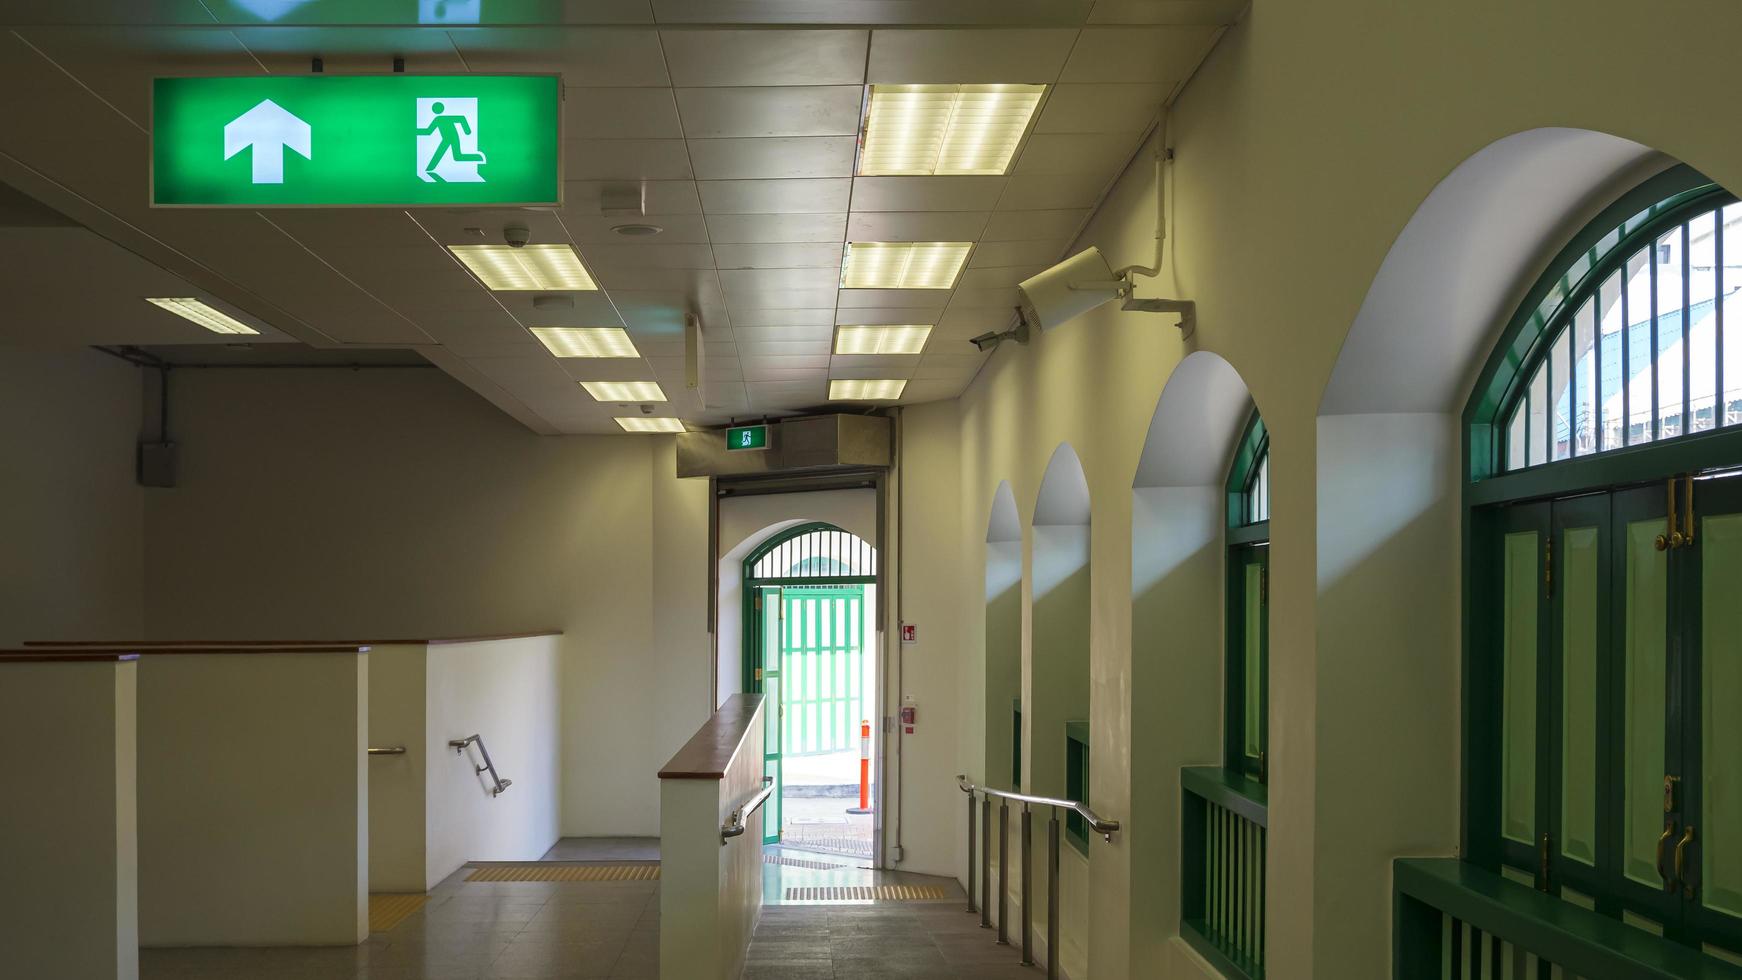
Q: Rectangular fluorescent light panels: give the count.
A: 9